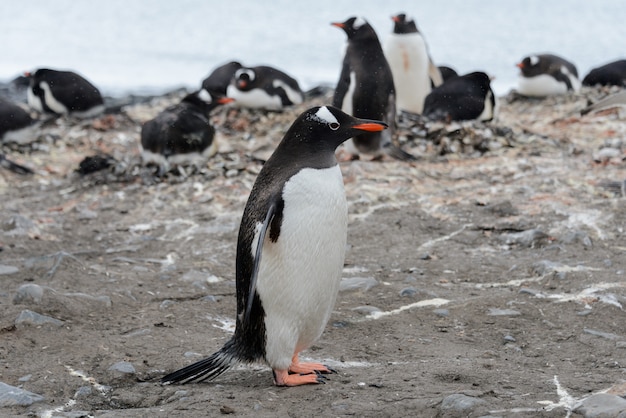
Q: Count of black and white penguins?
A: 12